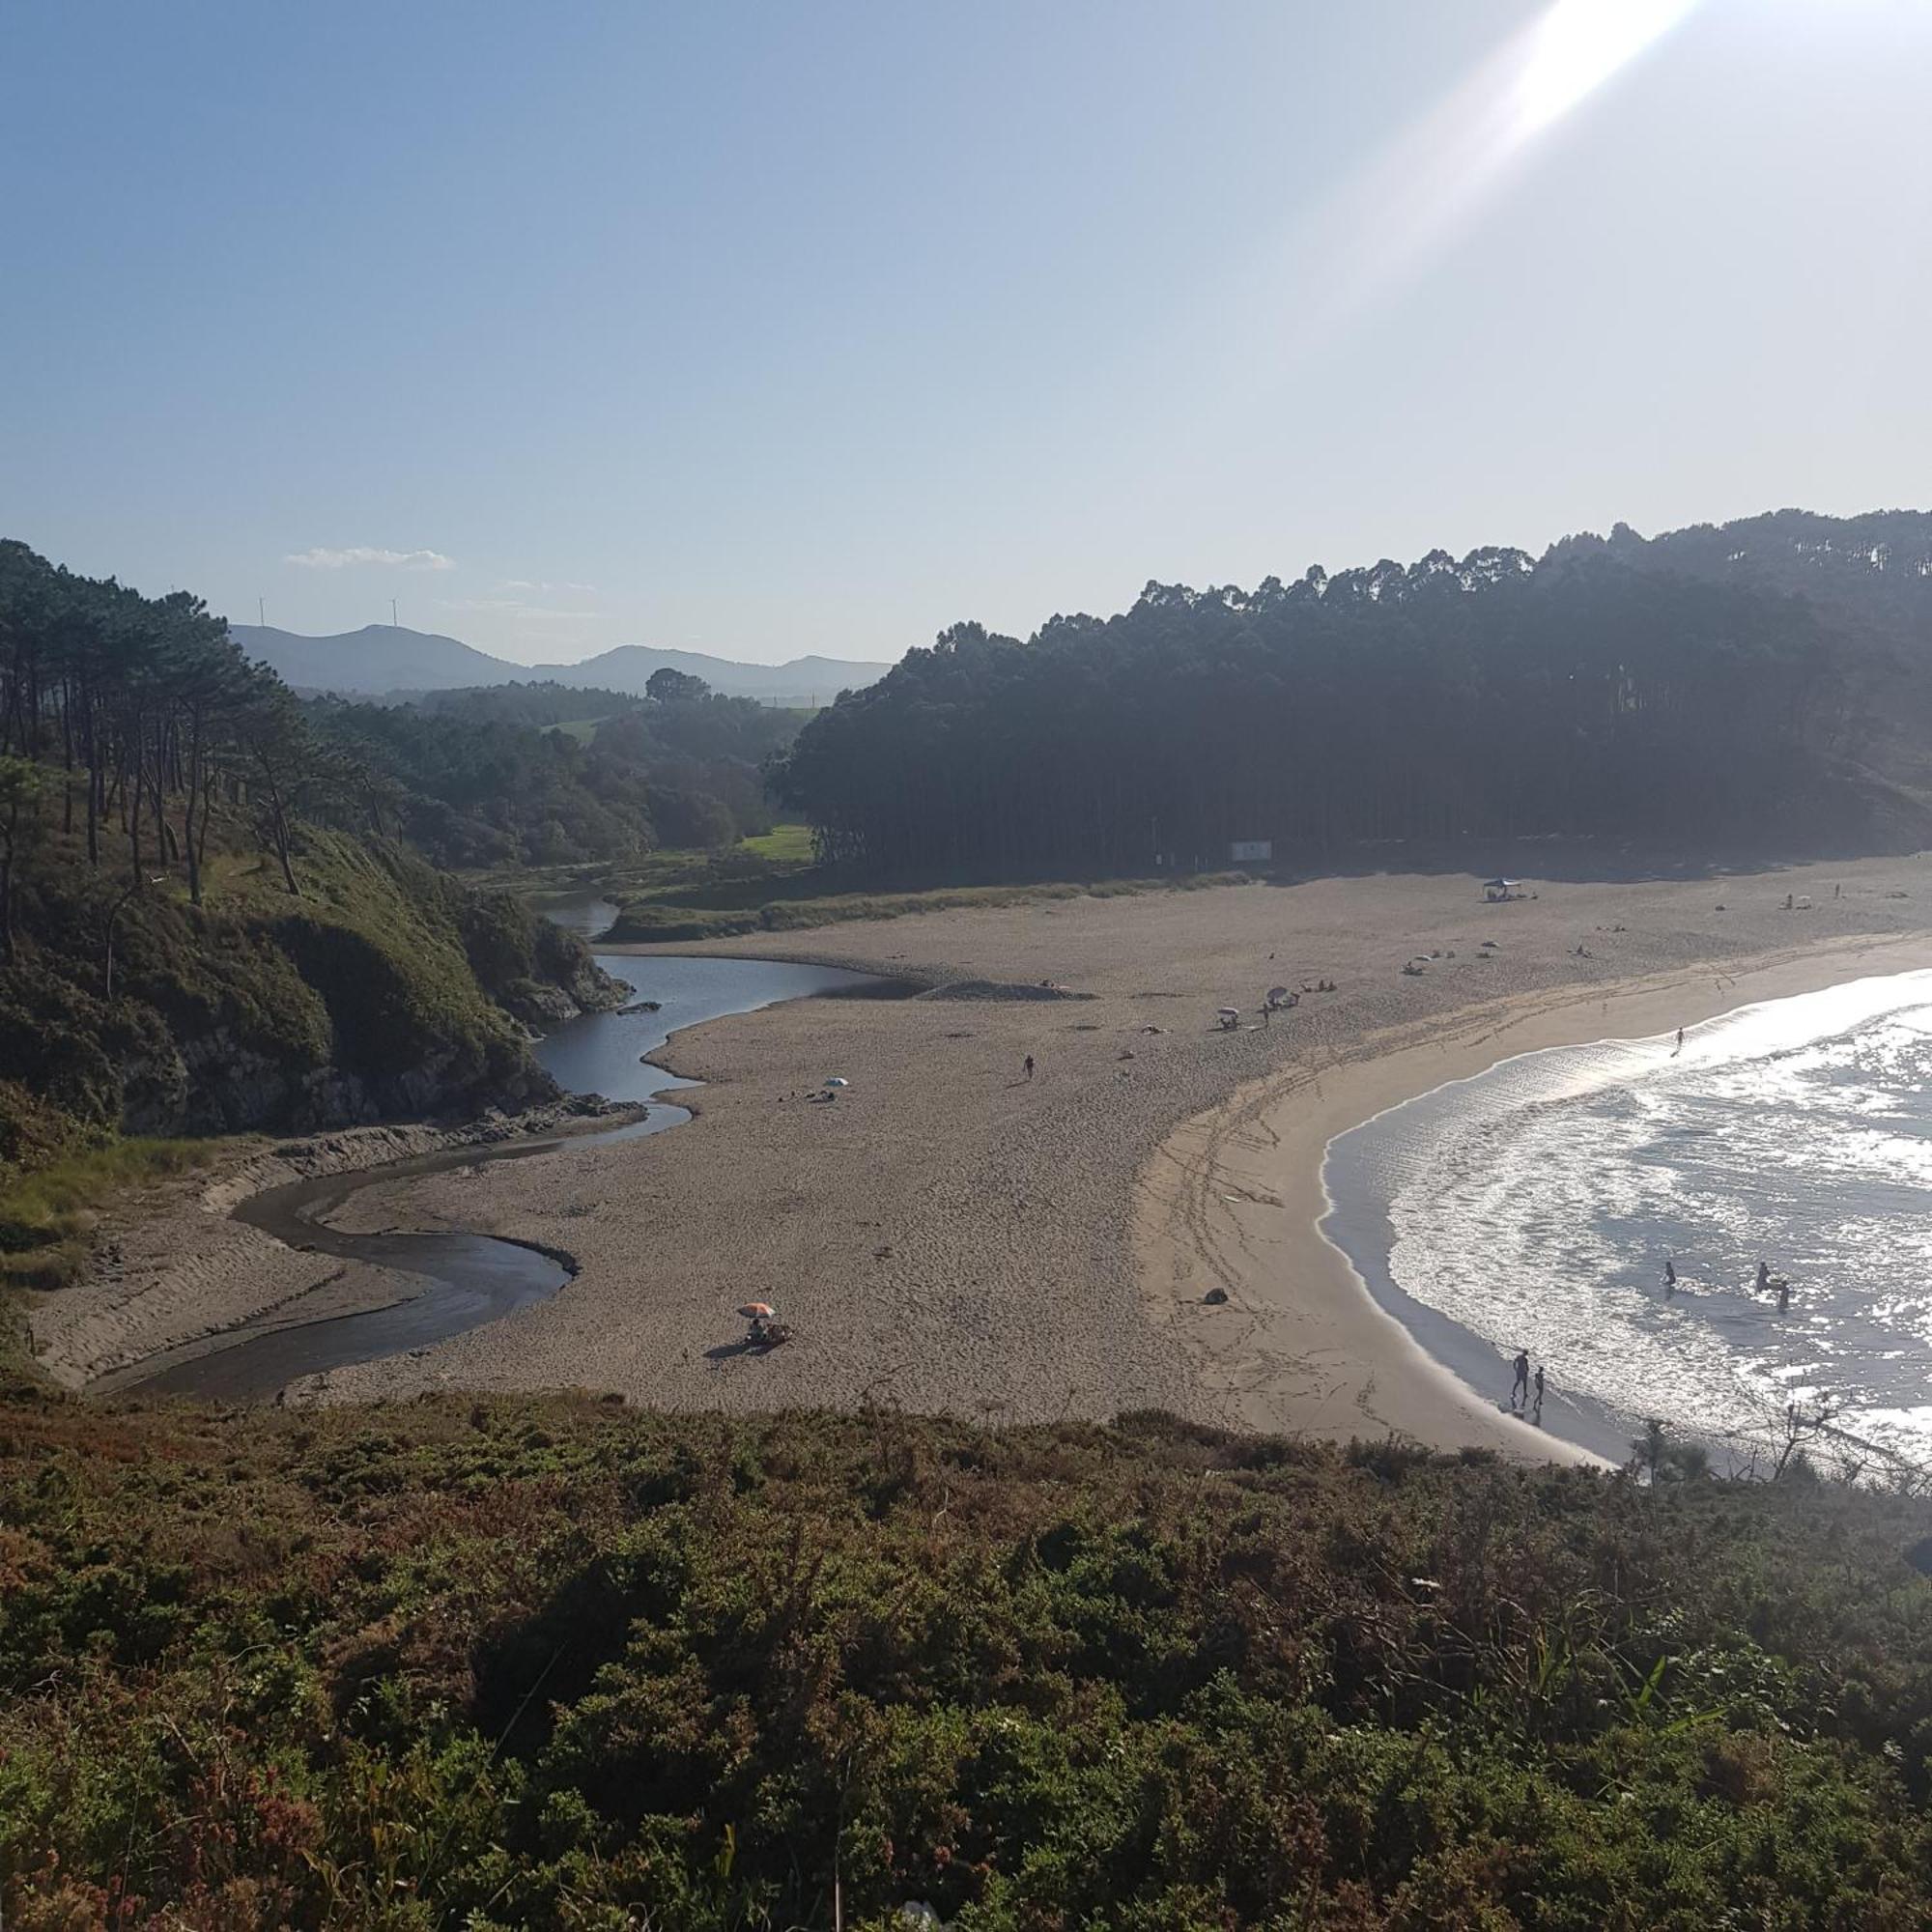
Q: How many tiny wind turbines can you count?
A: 2